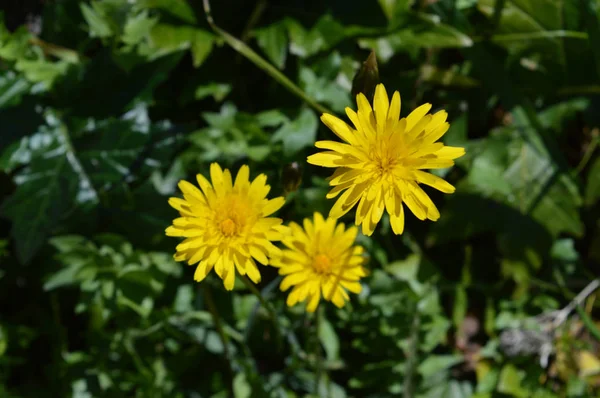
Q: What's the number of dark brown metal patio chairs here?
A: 0